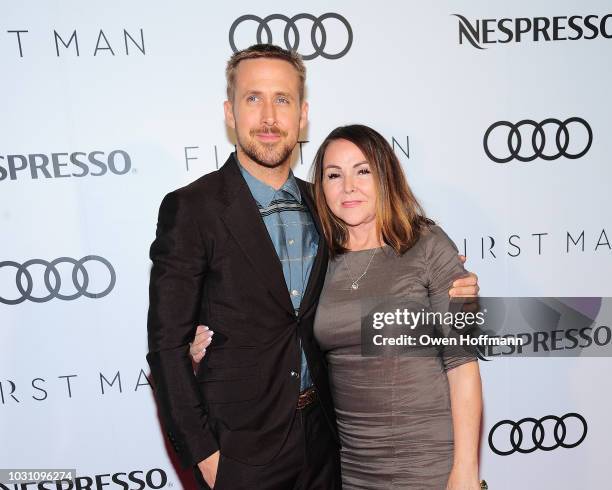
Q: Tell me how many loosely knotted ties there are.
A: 0